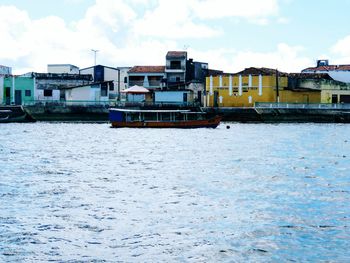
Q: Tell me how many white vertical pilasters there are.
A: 6